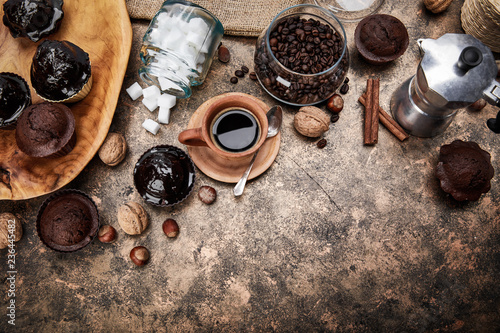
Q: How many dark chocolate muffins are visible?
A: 8